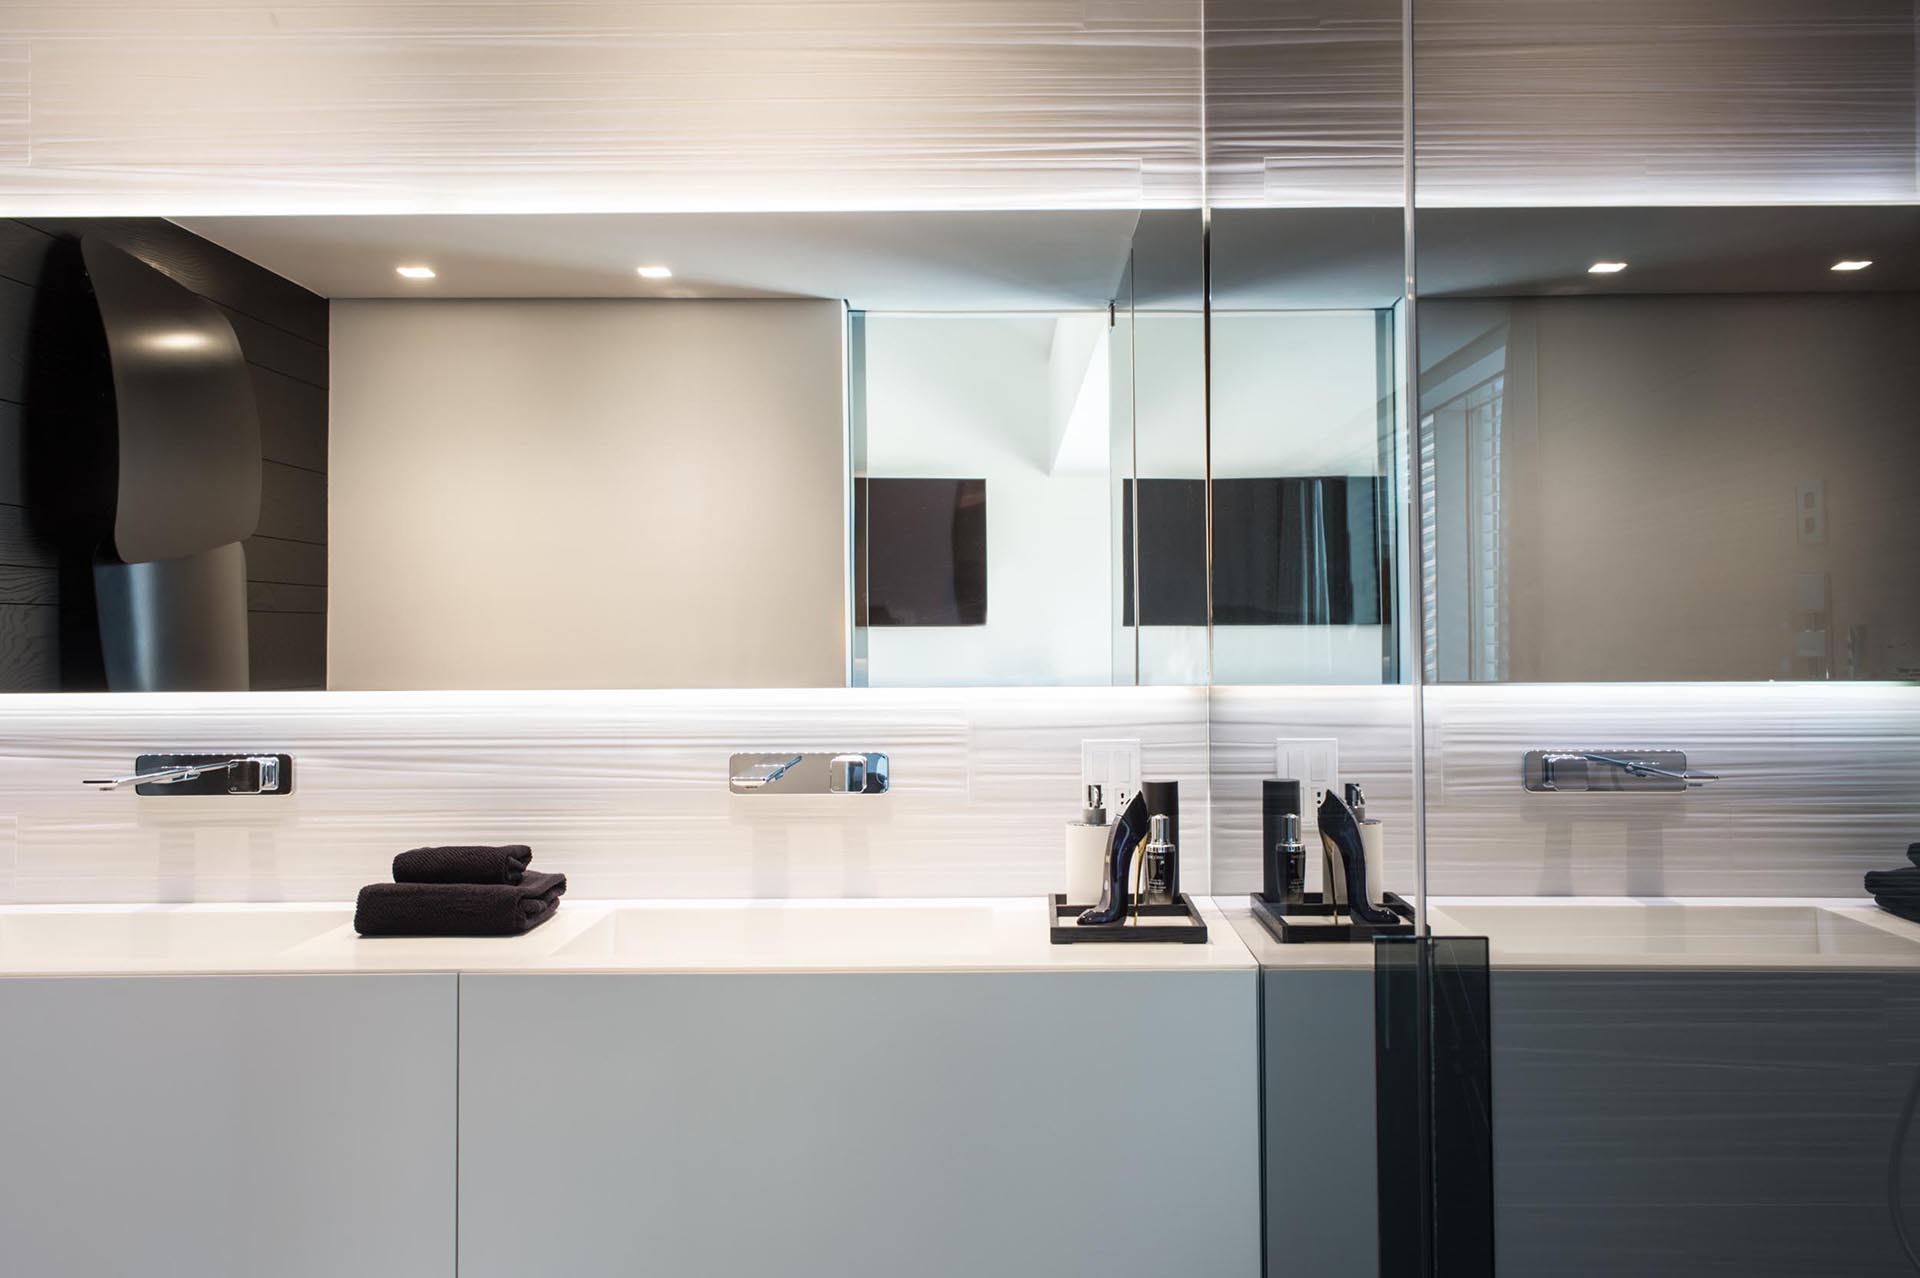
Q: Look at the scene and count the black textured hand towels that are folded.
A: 2